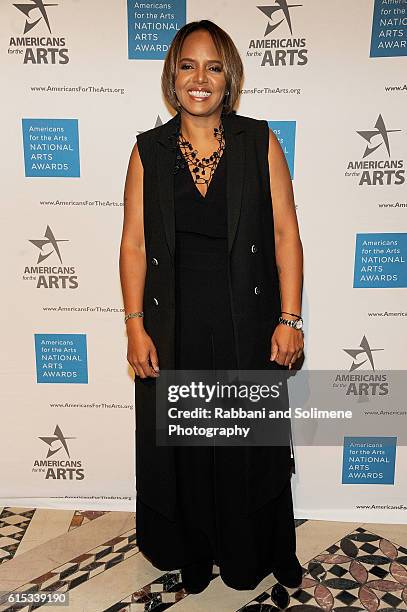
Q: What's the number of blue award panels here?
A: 7